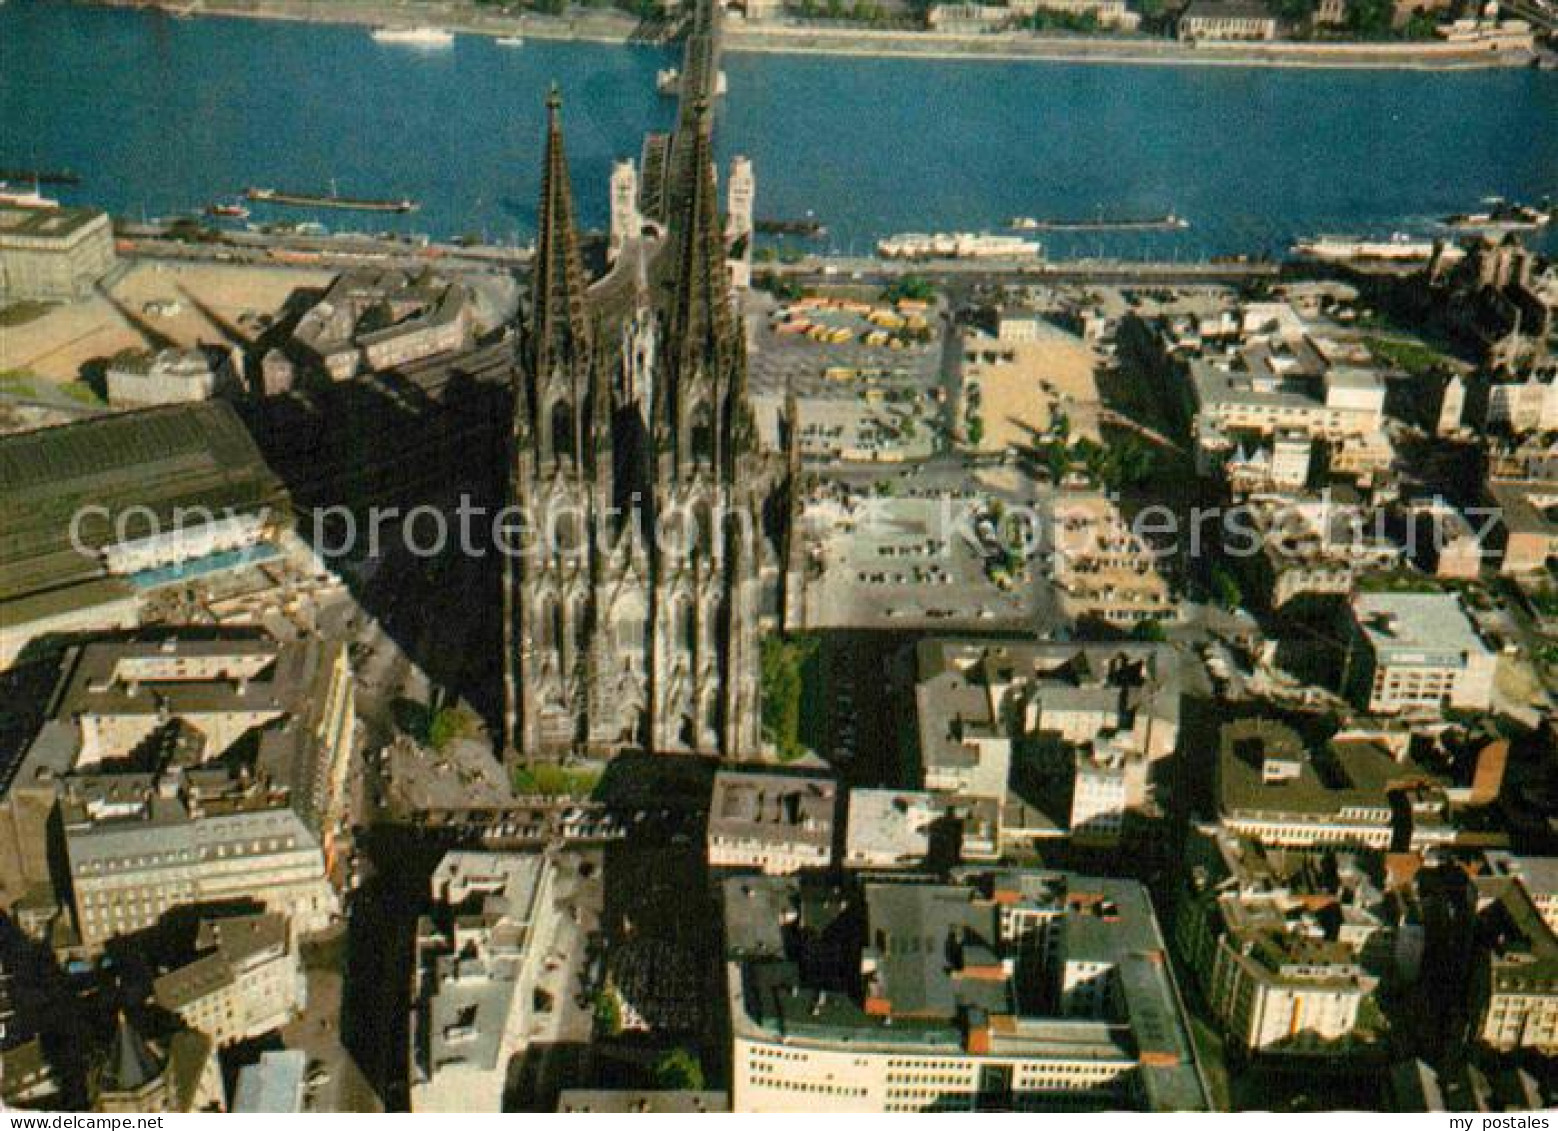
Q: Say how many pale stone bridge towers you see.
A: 2